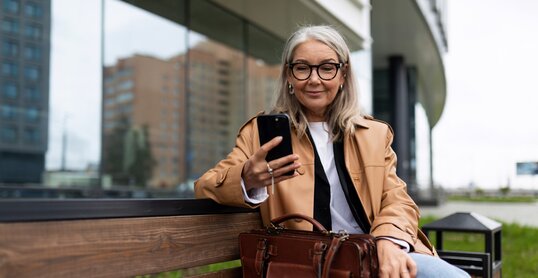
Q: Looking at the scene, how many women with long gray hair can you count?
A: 1